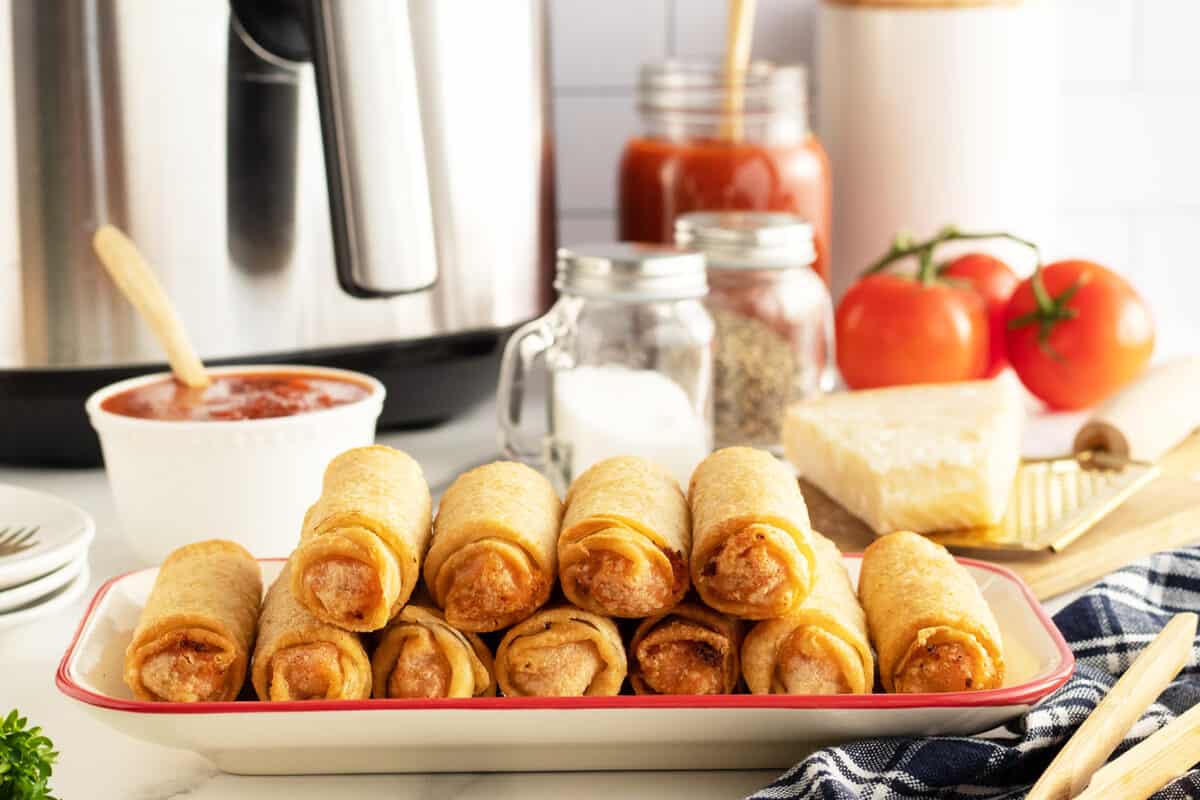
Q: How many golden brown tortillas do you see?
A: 11